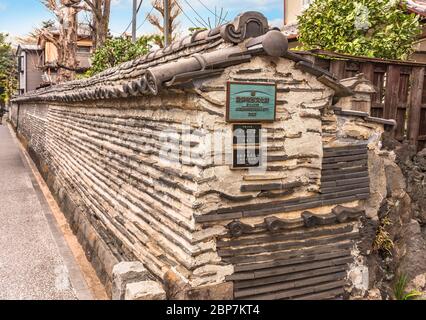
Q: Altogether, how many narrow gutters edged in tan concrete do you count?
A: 1